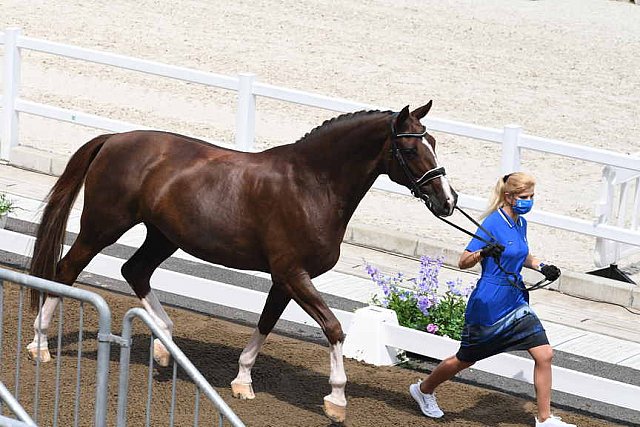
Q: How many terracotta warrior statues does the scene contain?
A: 0